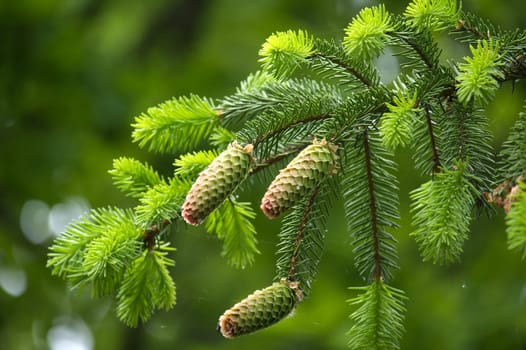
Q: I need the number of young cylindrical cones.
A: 3